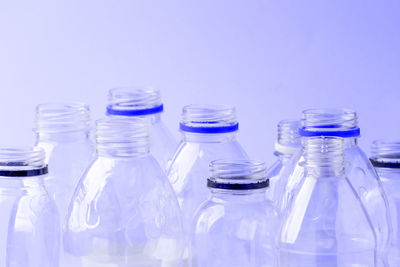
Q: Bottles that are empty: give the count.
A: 10